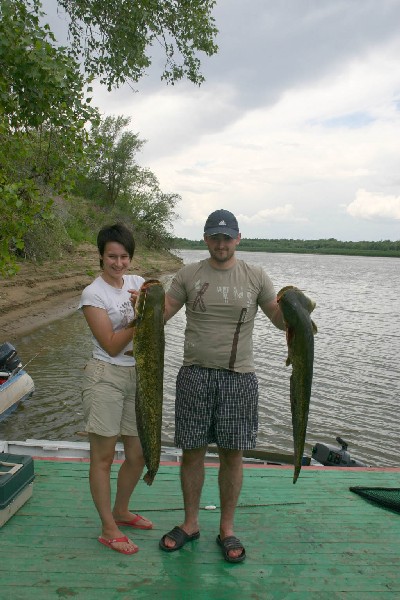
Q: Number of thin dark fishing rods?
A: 1